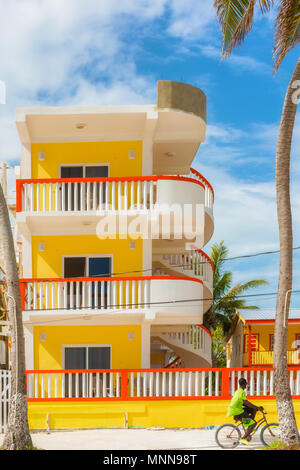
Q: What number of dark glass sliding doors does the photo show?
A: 3